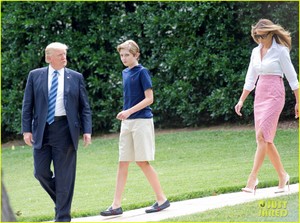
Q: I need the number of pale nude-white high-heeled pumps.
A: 2